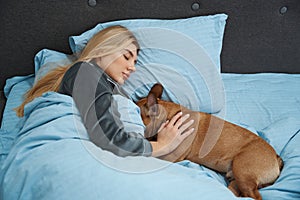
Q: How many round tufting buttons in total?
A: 3